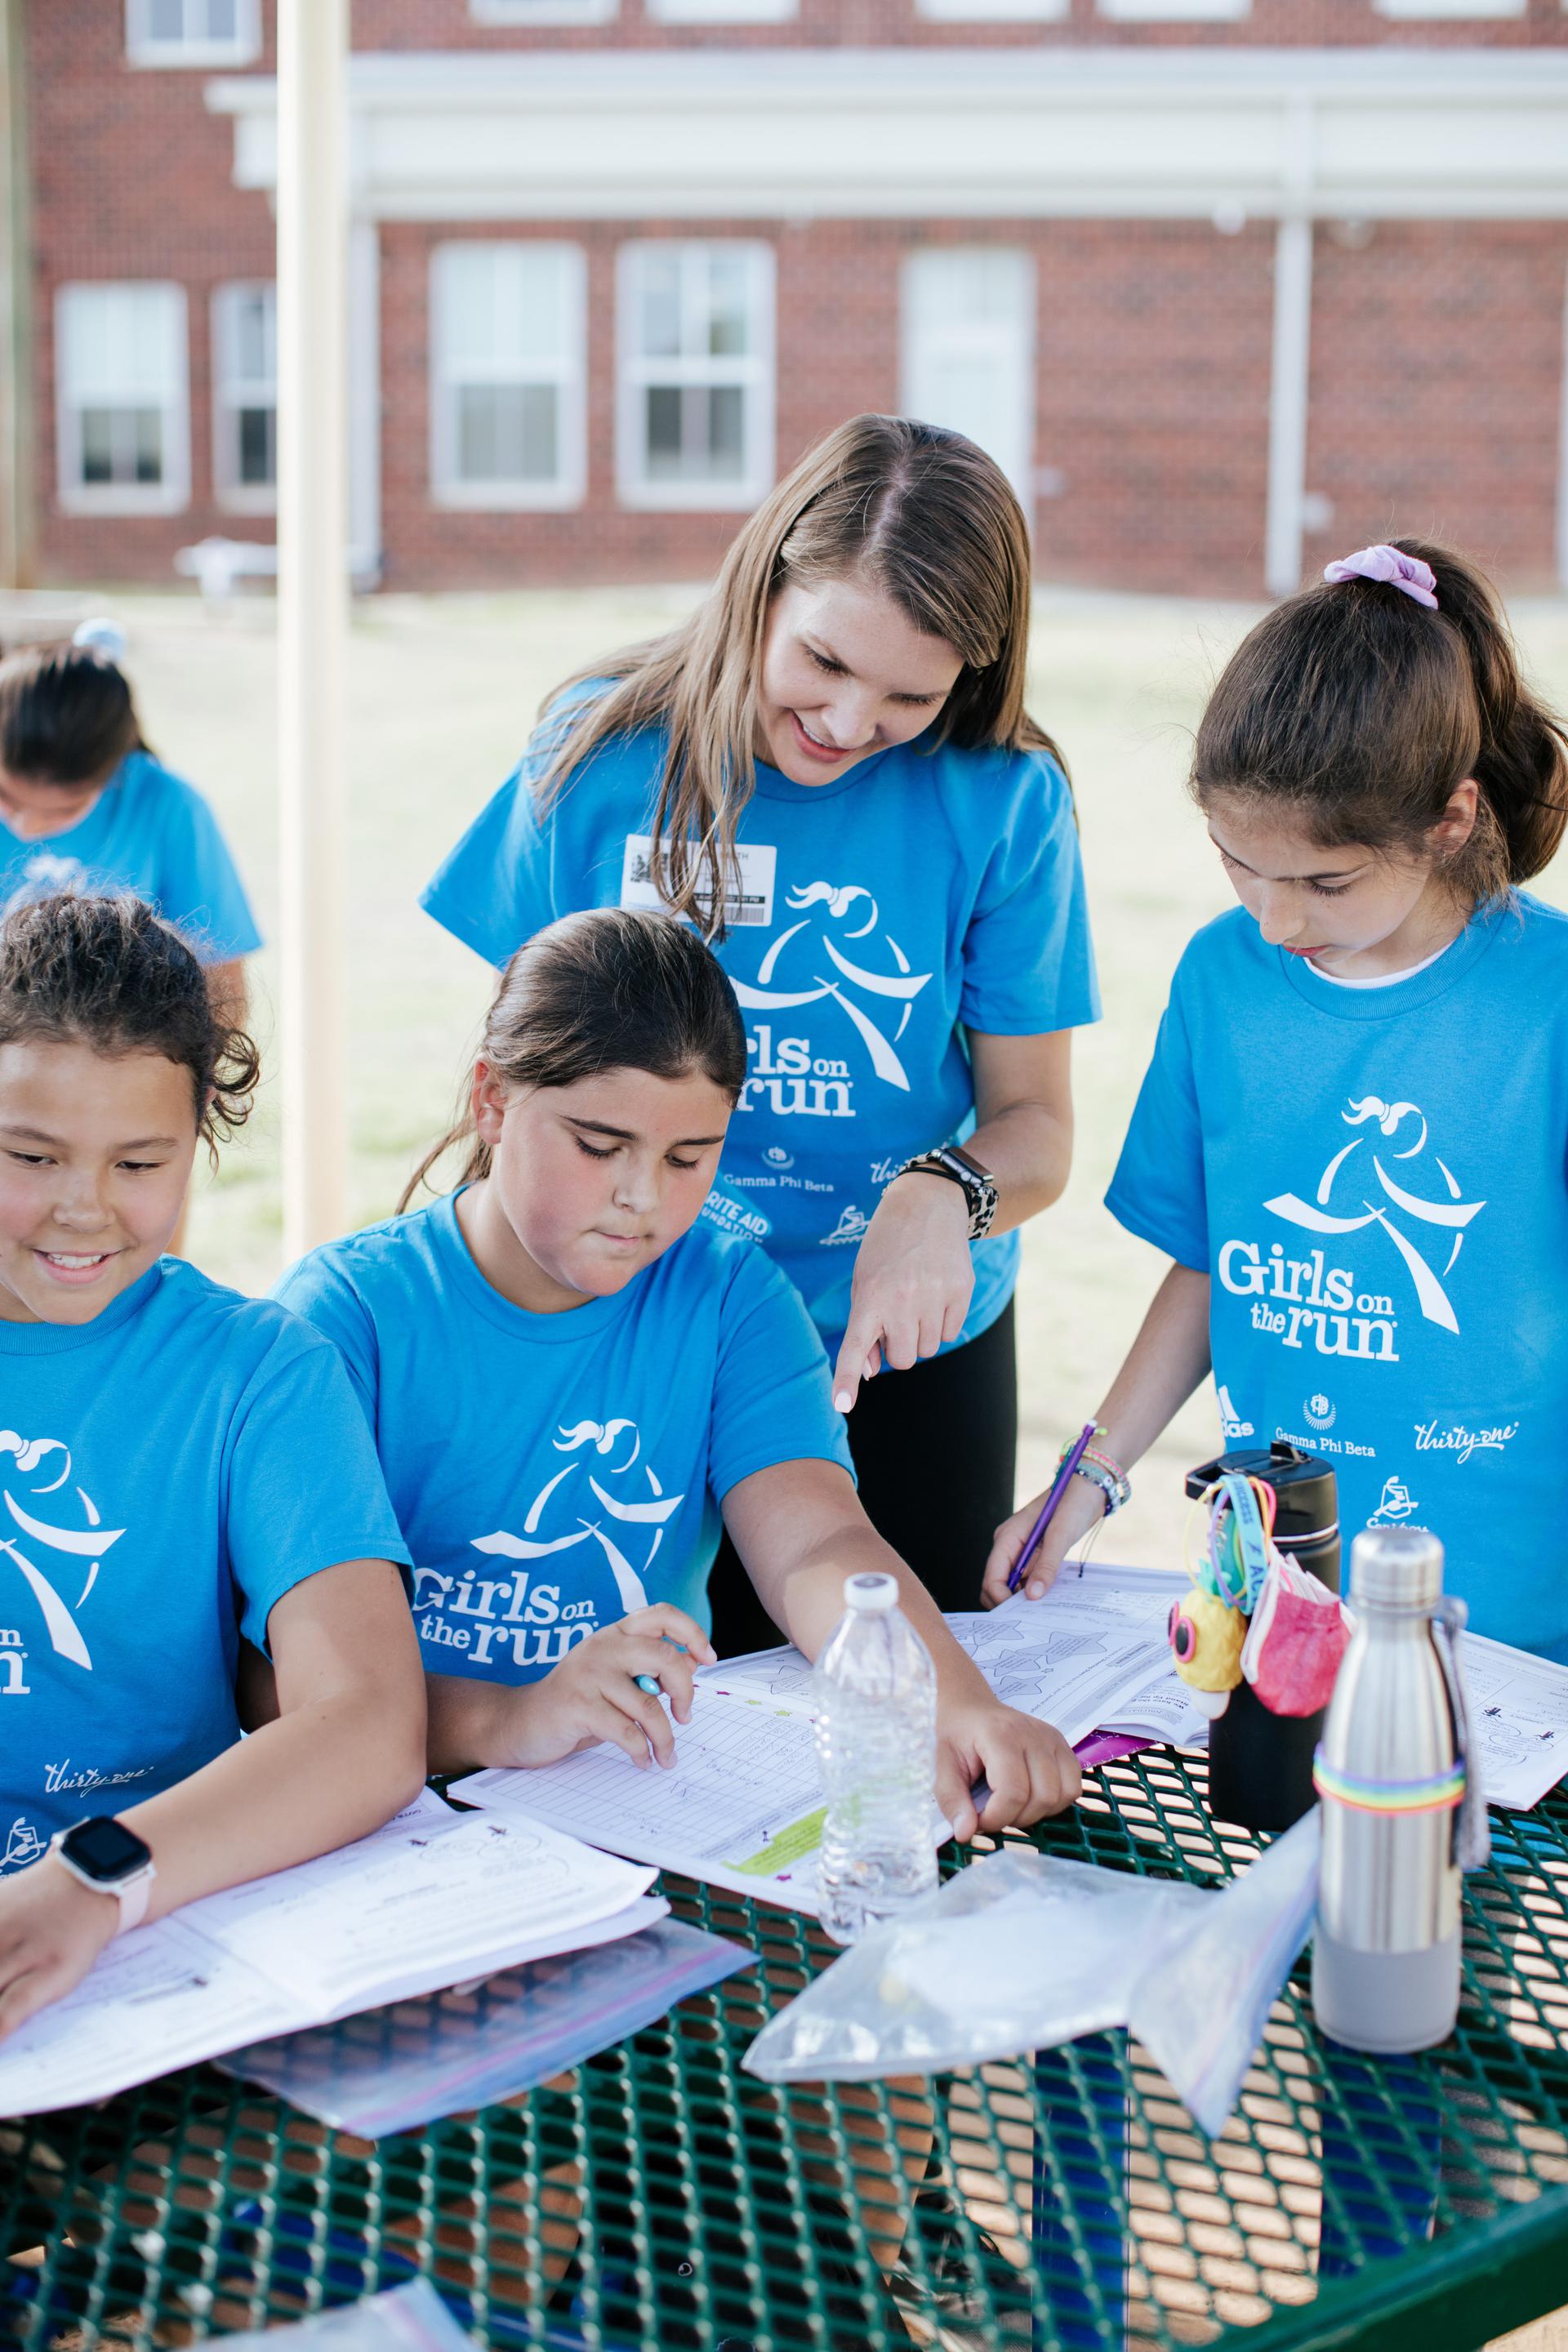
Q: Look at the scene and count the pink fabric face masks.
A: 1